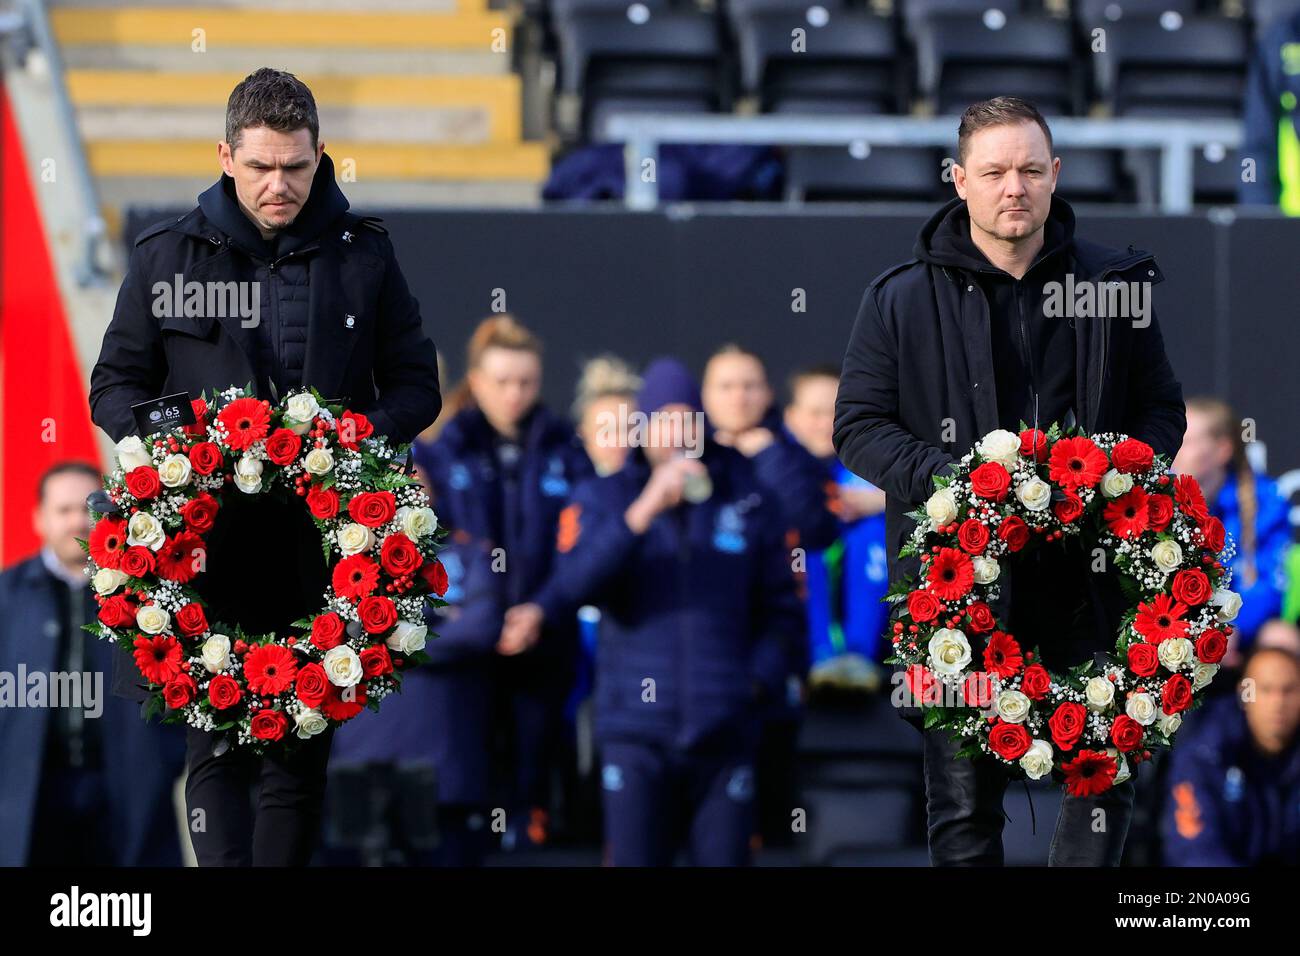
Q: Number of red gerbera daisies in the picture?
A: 14